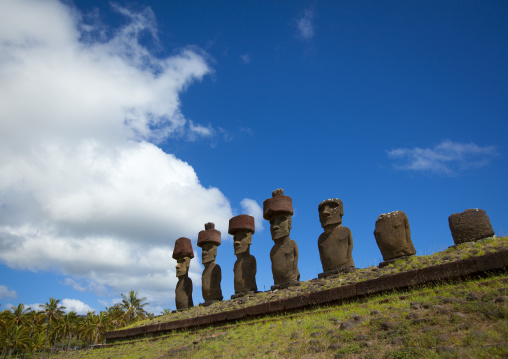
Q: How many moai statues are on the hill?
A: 7